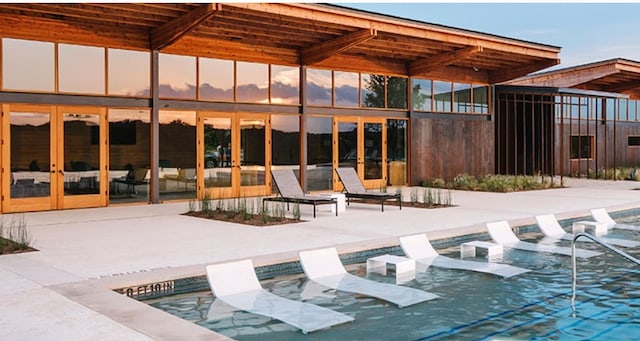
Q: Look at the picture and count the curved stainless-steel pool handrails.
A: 1